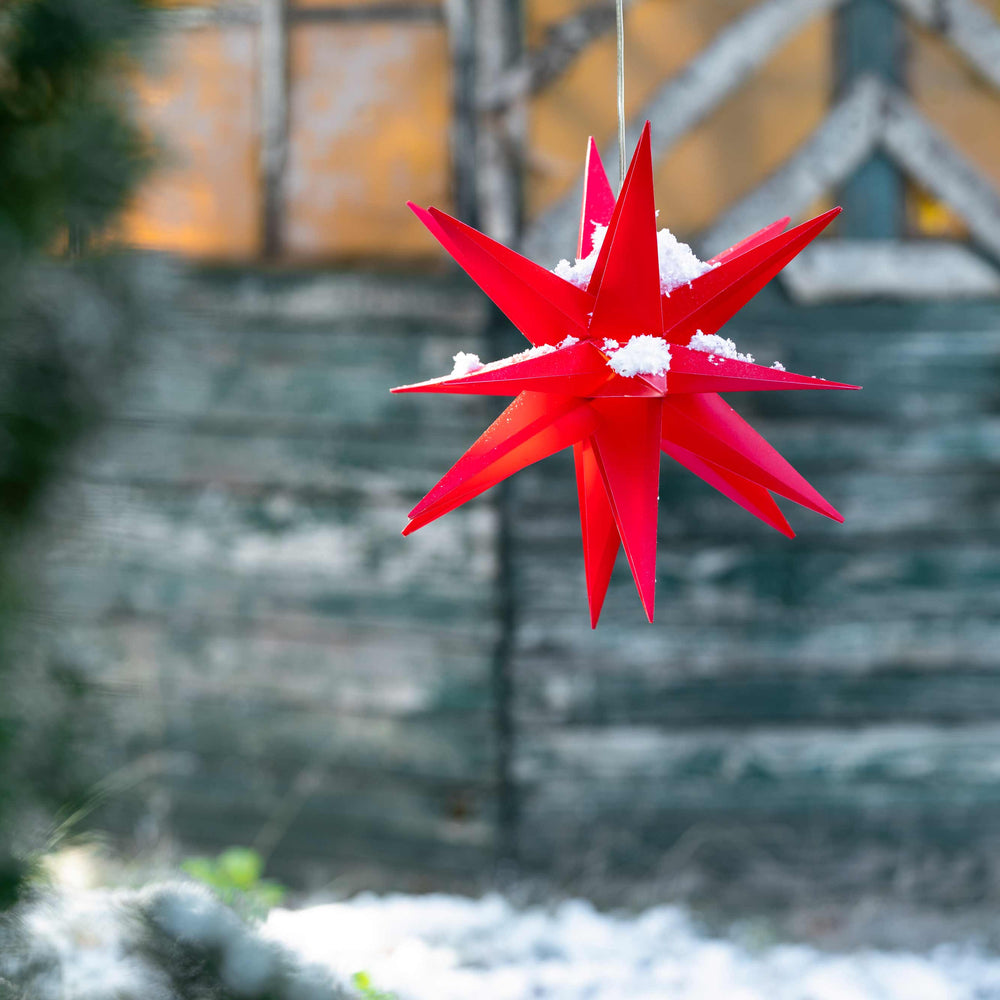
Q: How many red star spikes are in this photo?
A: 14